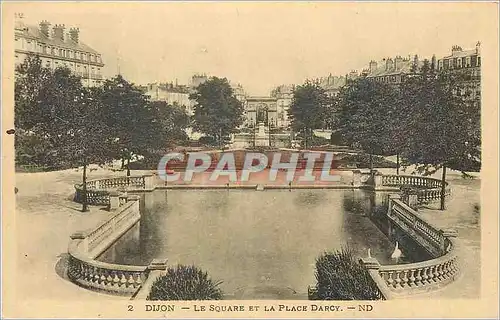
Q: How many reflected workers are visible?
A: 0